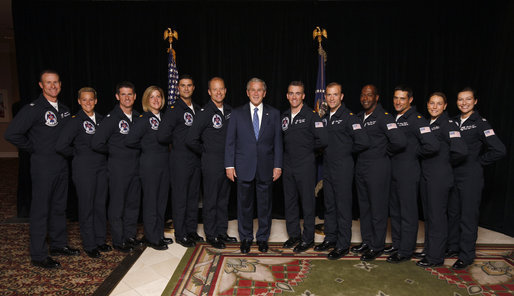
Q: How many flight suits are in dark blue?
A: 12